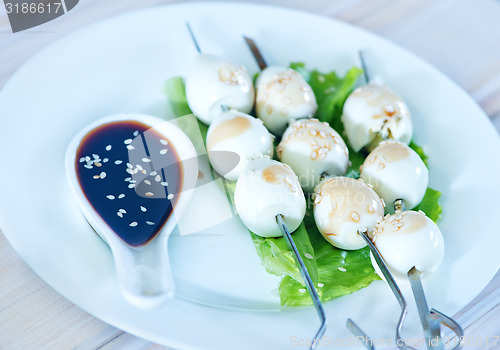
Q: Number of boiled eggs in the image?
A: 9